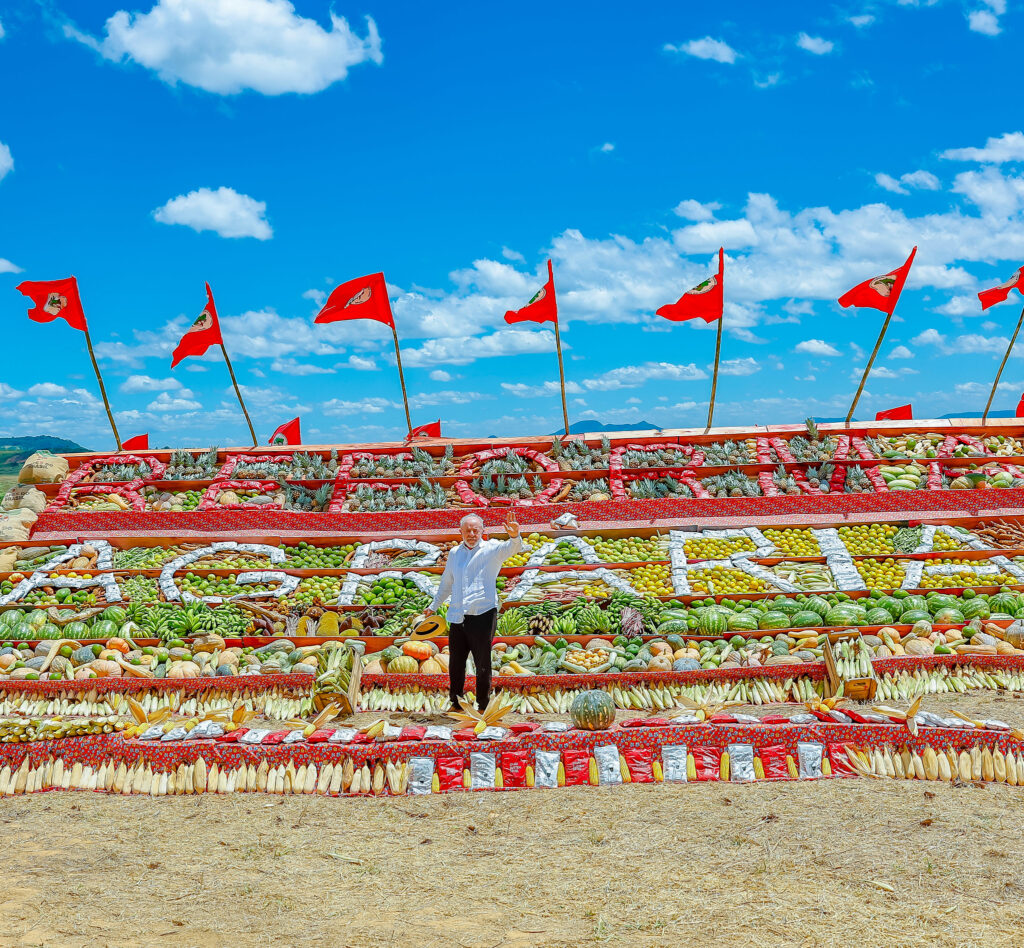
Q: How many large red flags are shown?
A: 7